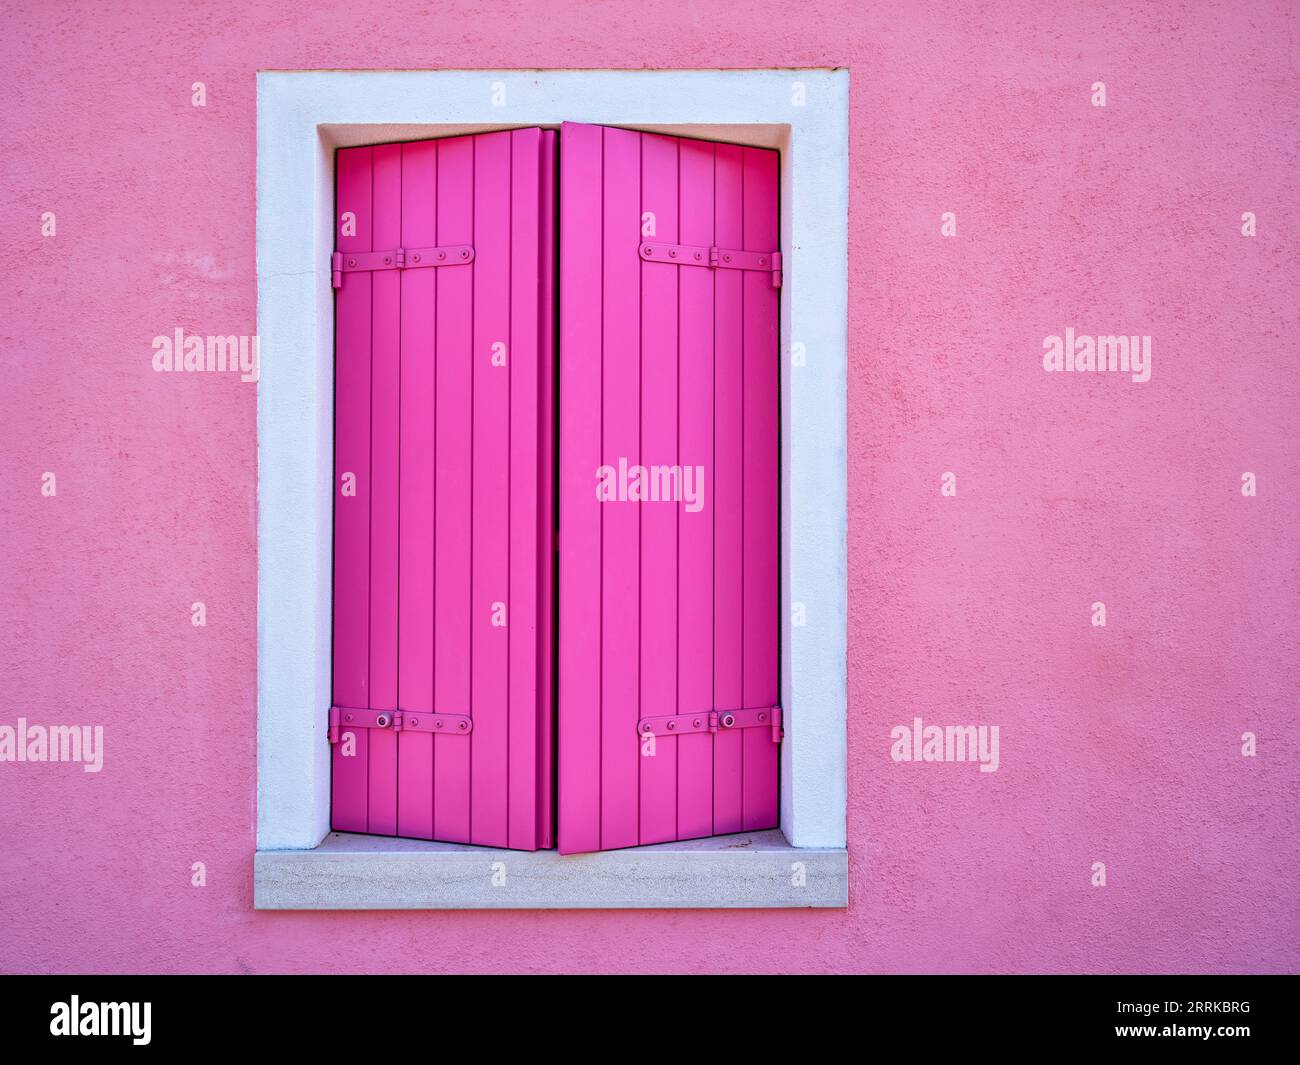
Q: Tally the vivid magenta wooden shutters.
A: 2